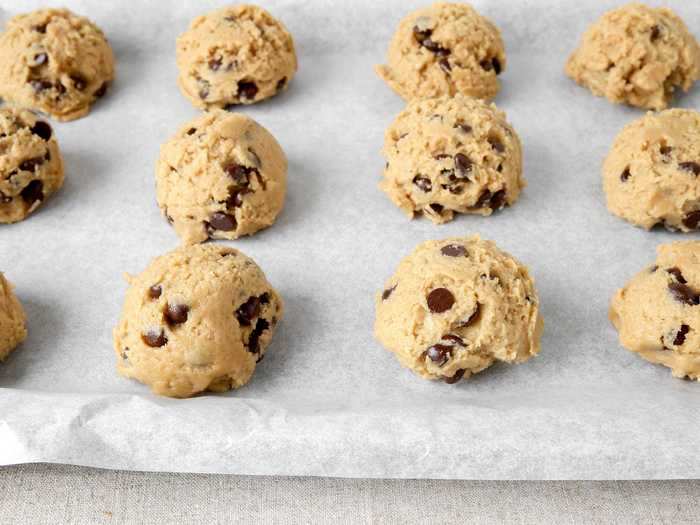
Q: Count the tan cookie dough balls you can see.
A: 12